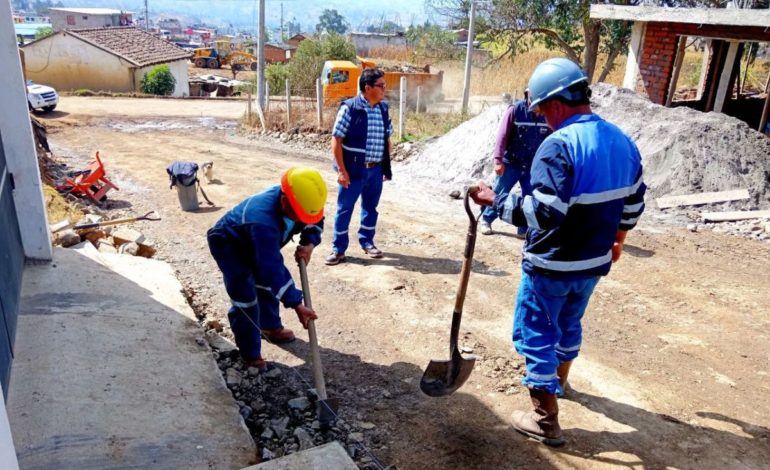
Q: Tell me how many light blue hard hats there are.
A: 1